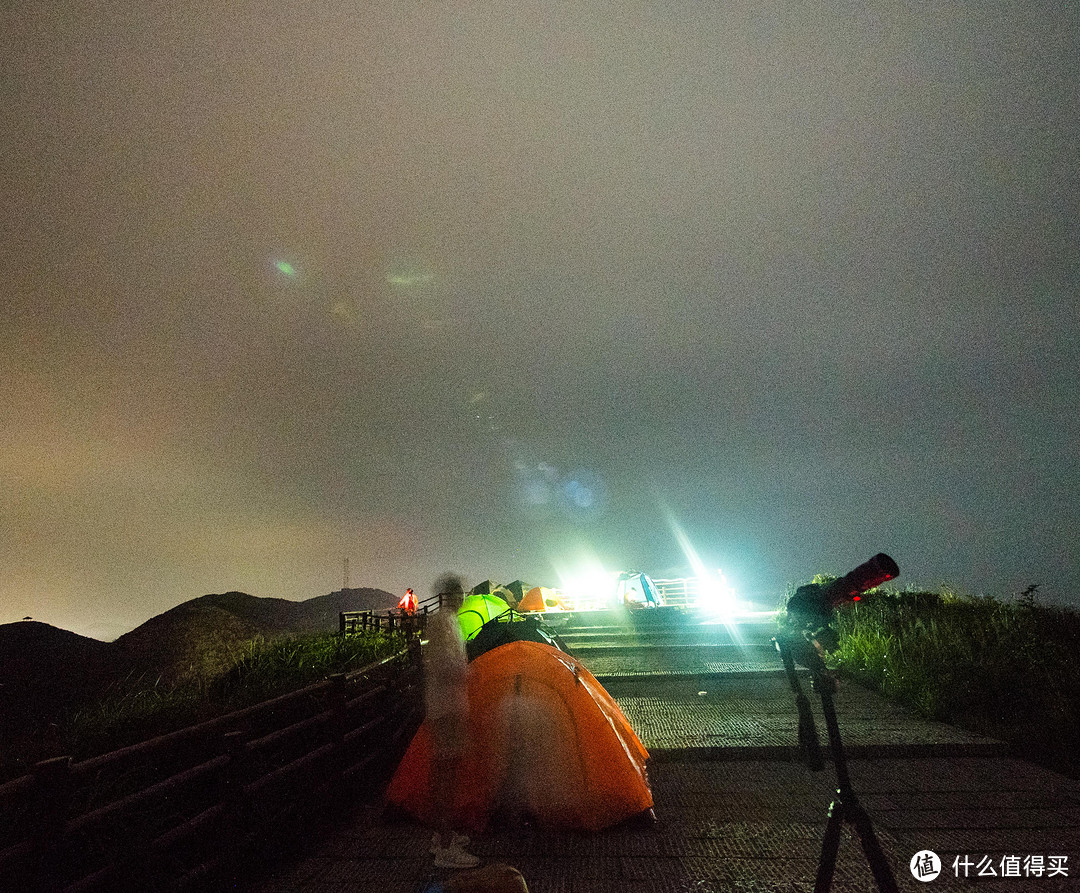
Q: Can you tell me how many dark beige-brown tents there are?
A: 2